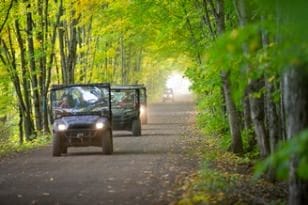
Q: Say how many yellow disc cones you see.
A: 0